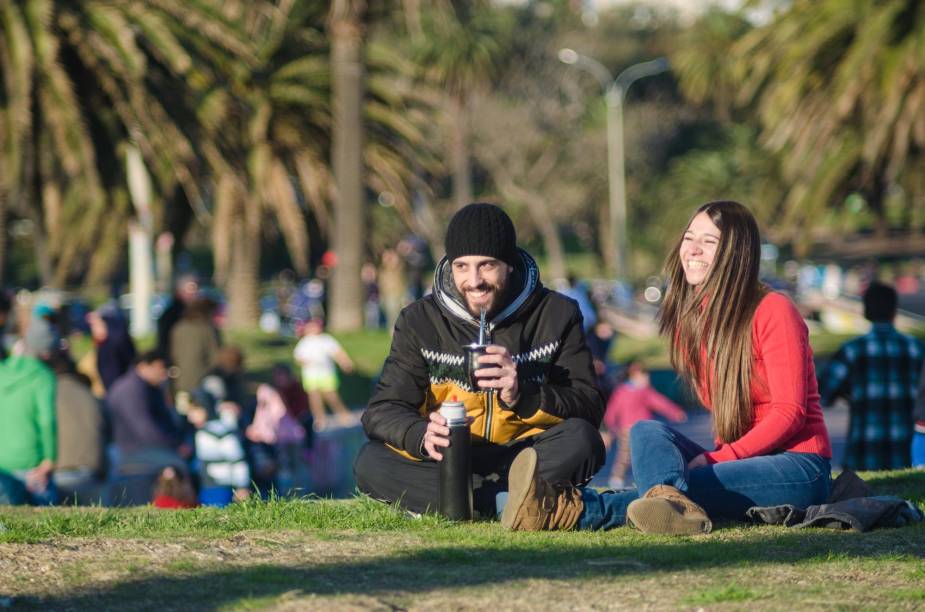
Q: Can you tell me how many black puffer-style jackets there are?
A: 1